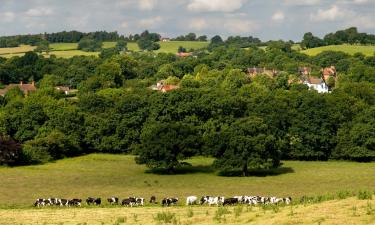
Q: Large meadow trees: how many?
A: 2